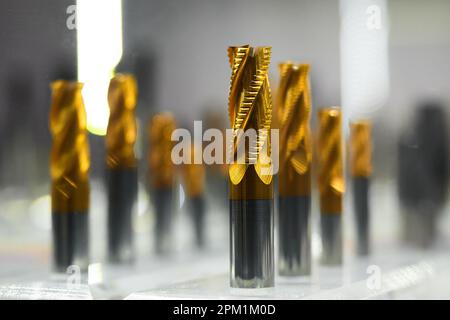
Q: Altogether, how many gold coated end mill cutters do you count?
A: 8